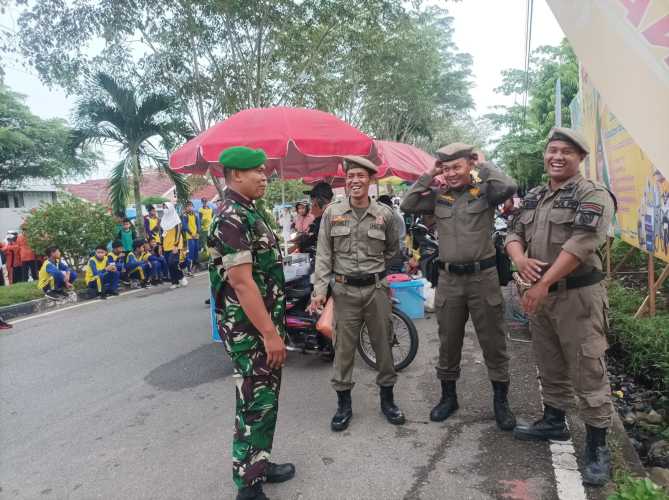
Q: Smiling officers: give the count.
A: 3